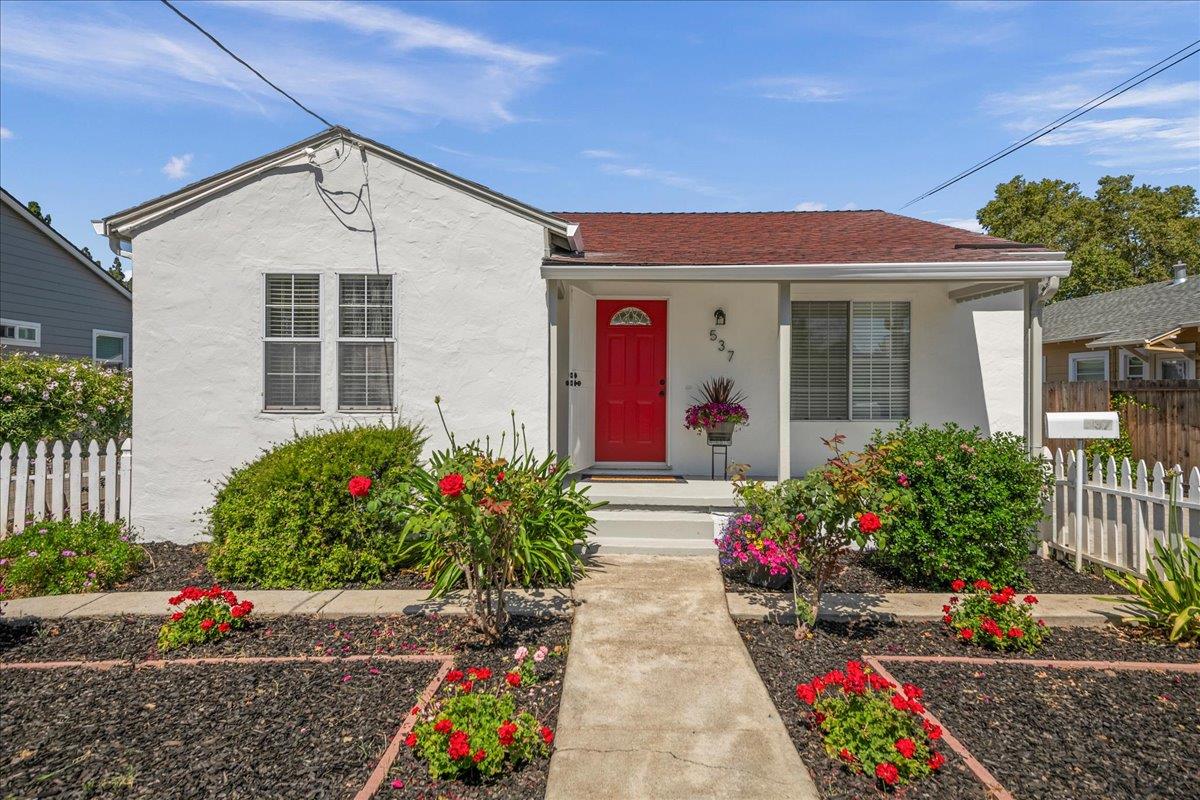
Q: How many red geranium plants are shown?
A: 4